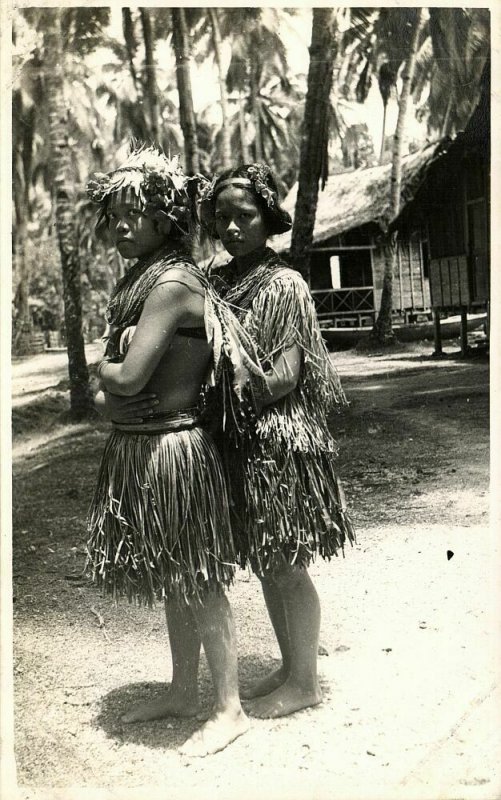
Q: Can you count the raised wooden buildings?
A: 2